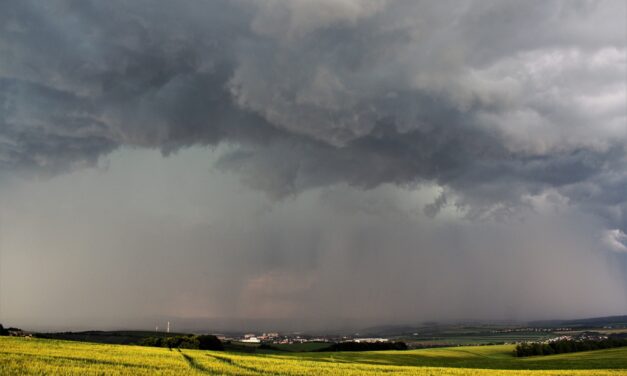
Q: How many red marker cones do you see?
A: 0